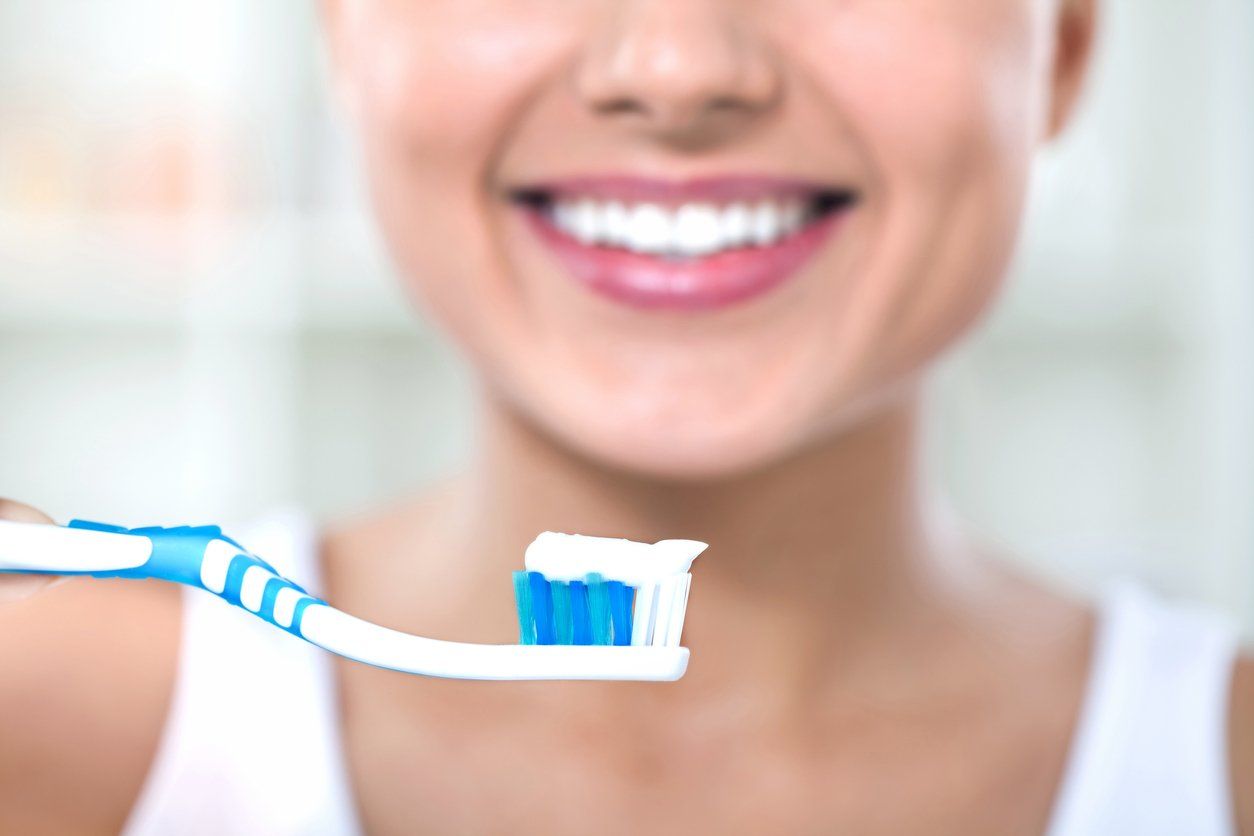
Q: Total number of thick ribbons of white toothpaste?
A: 1